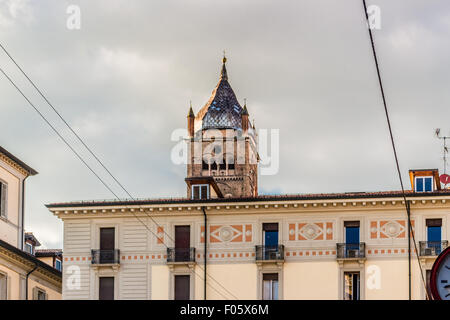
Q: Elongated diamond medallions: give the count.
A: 3